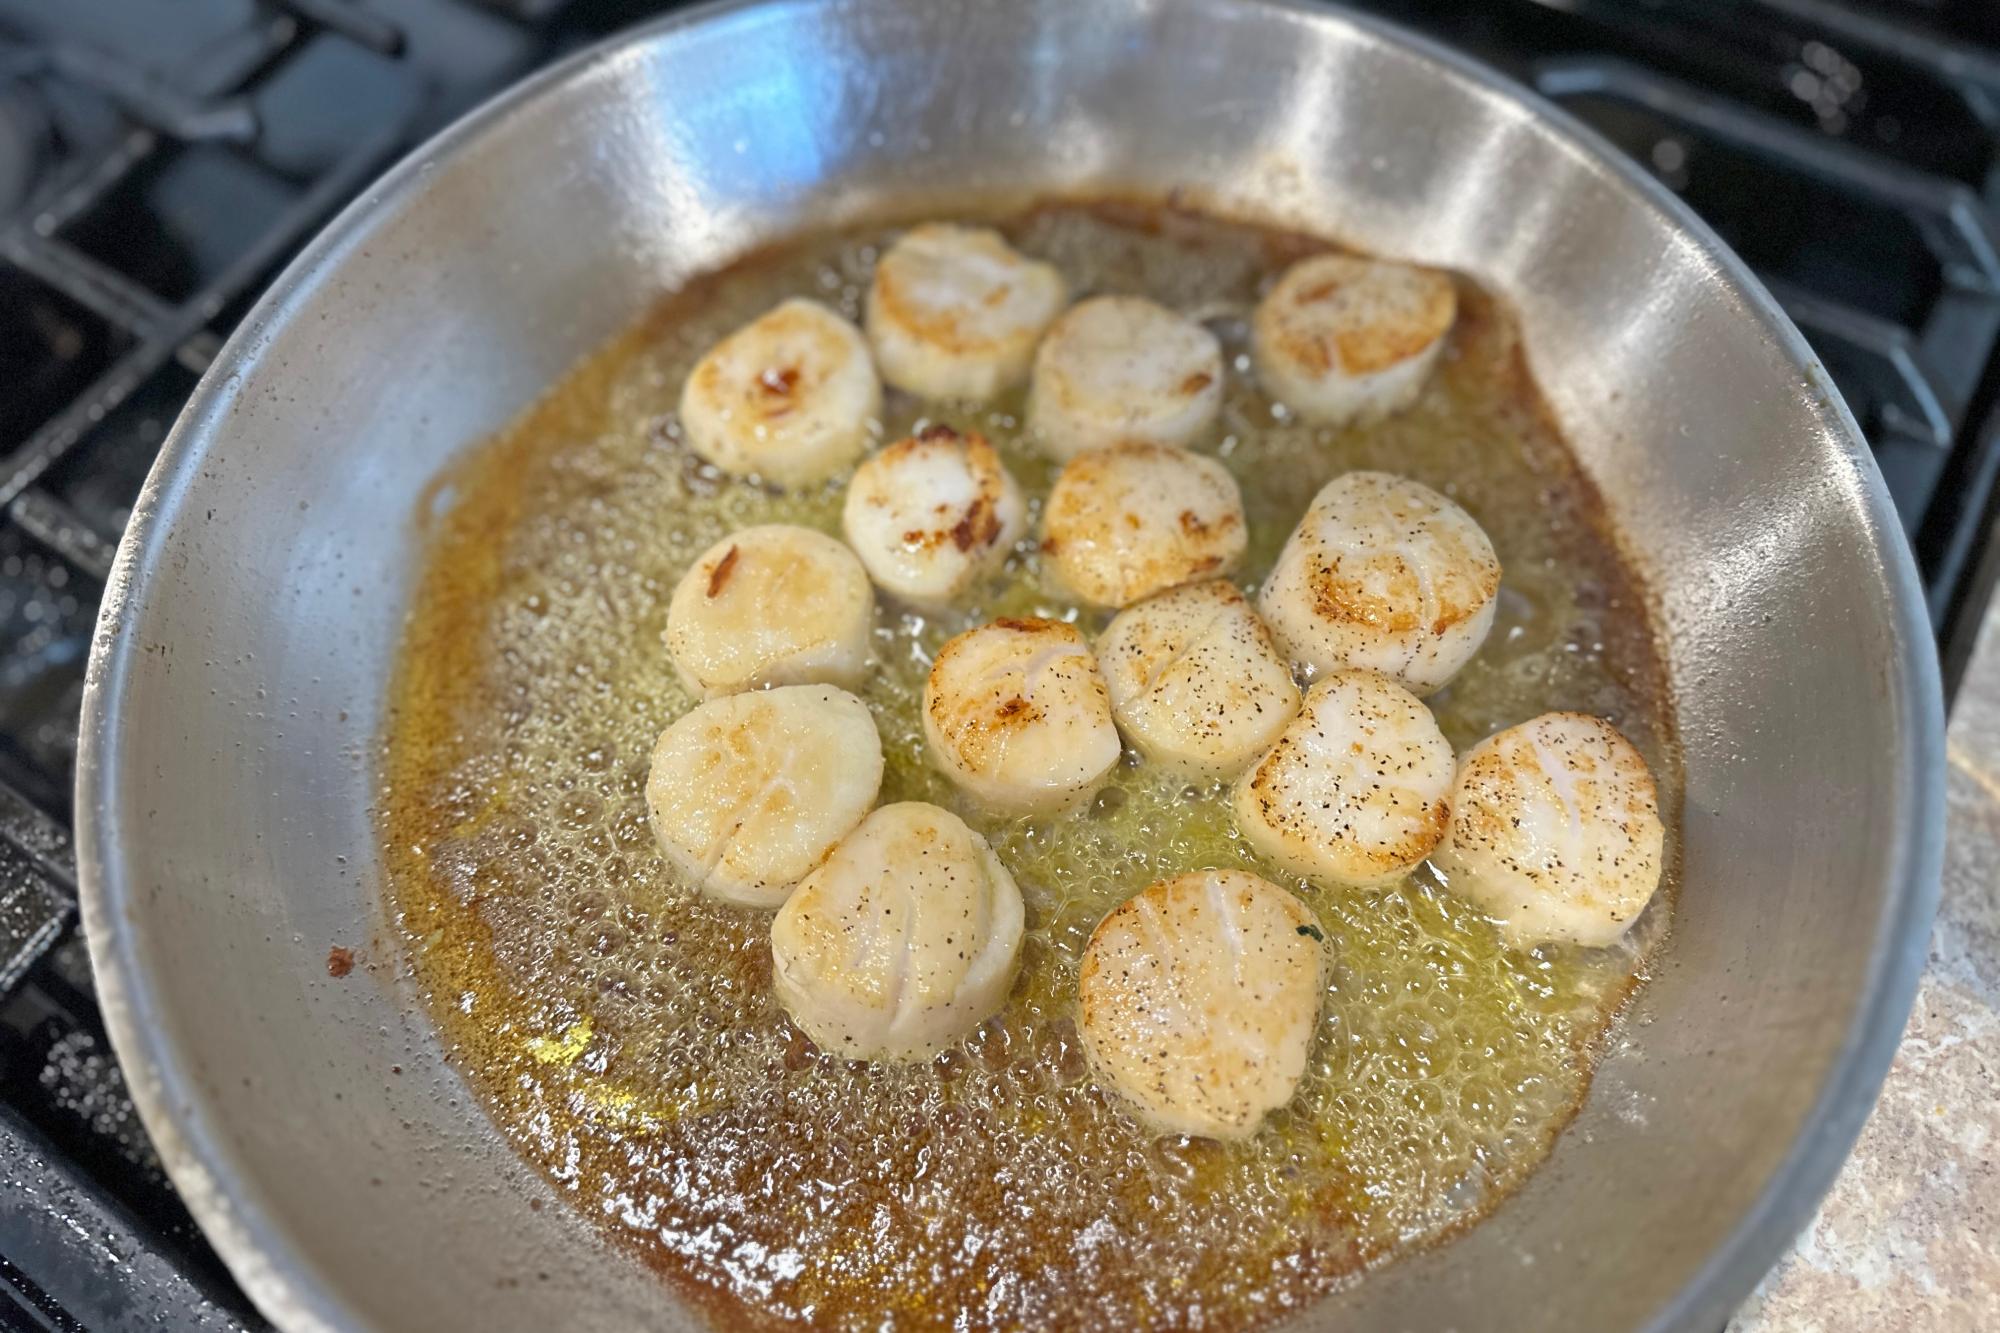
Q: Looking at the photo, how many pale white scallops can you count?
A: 15